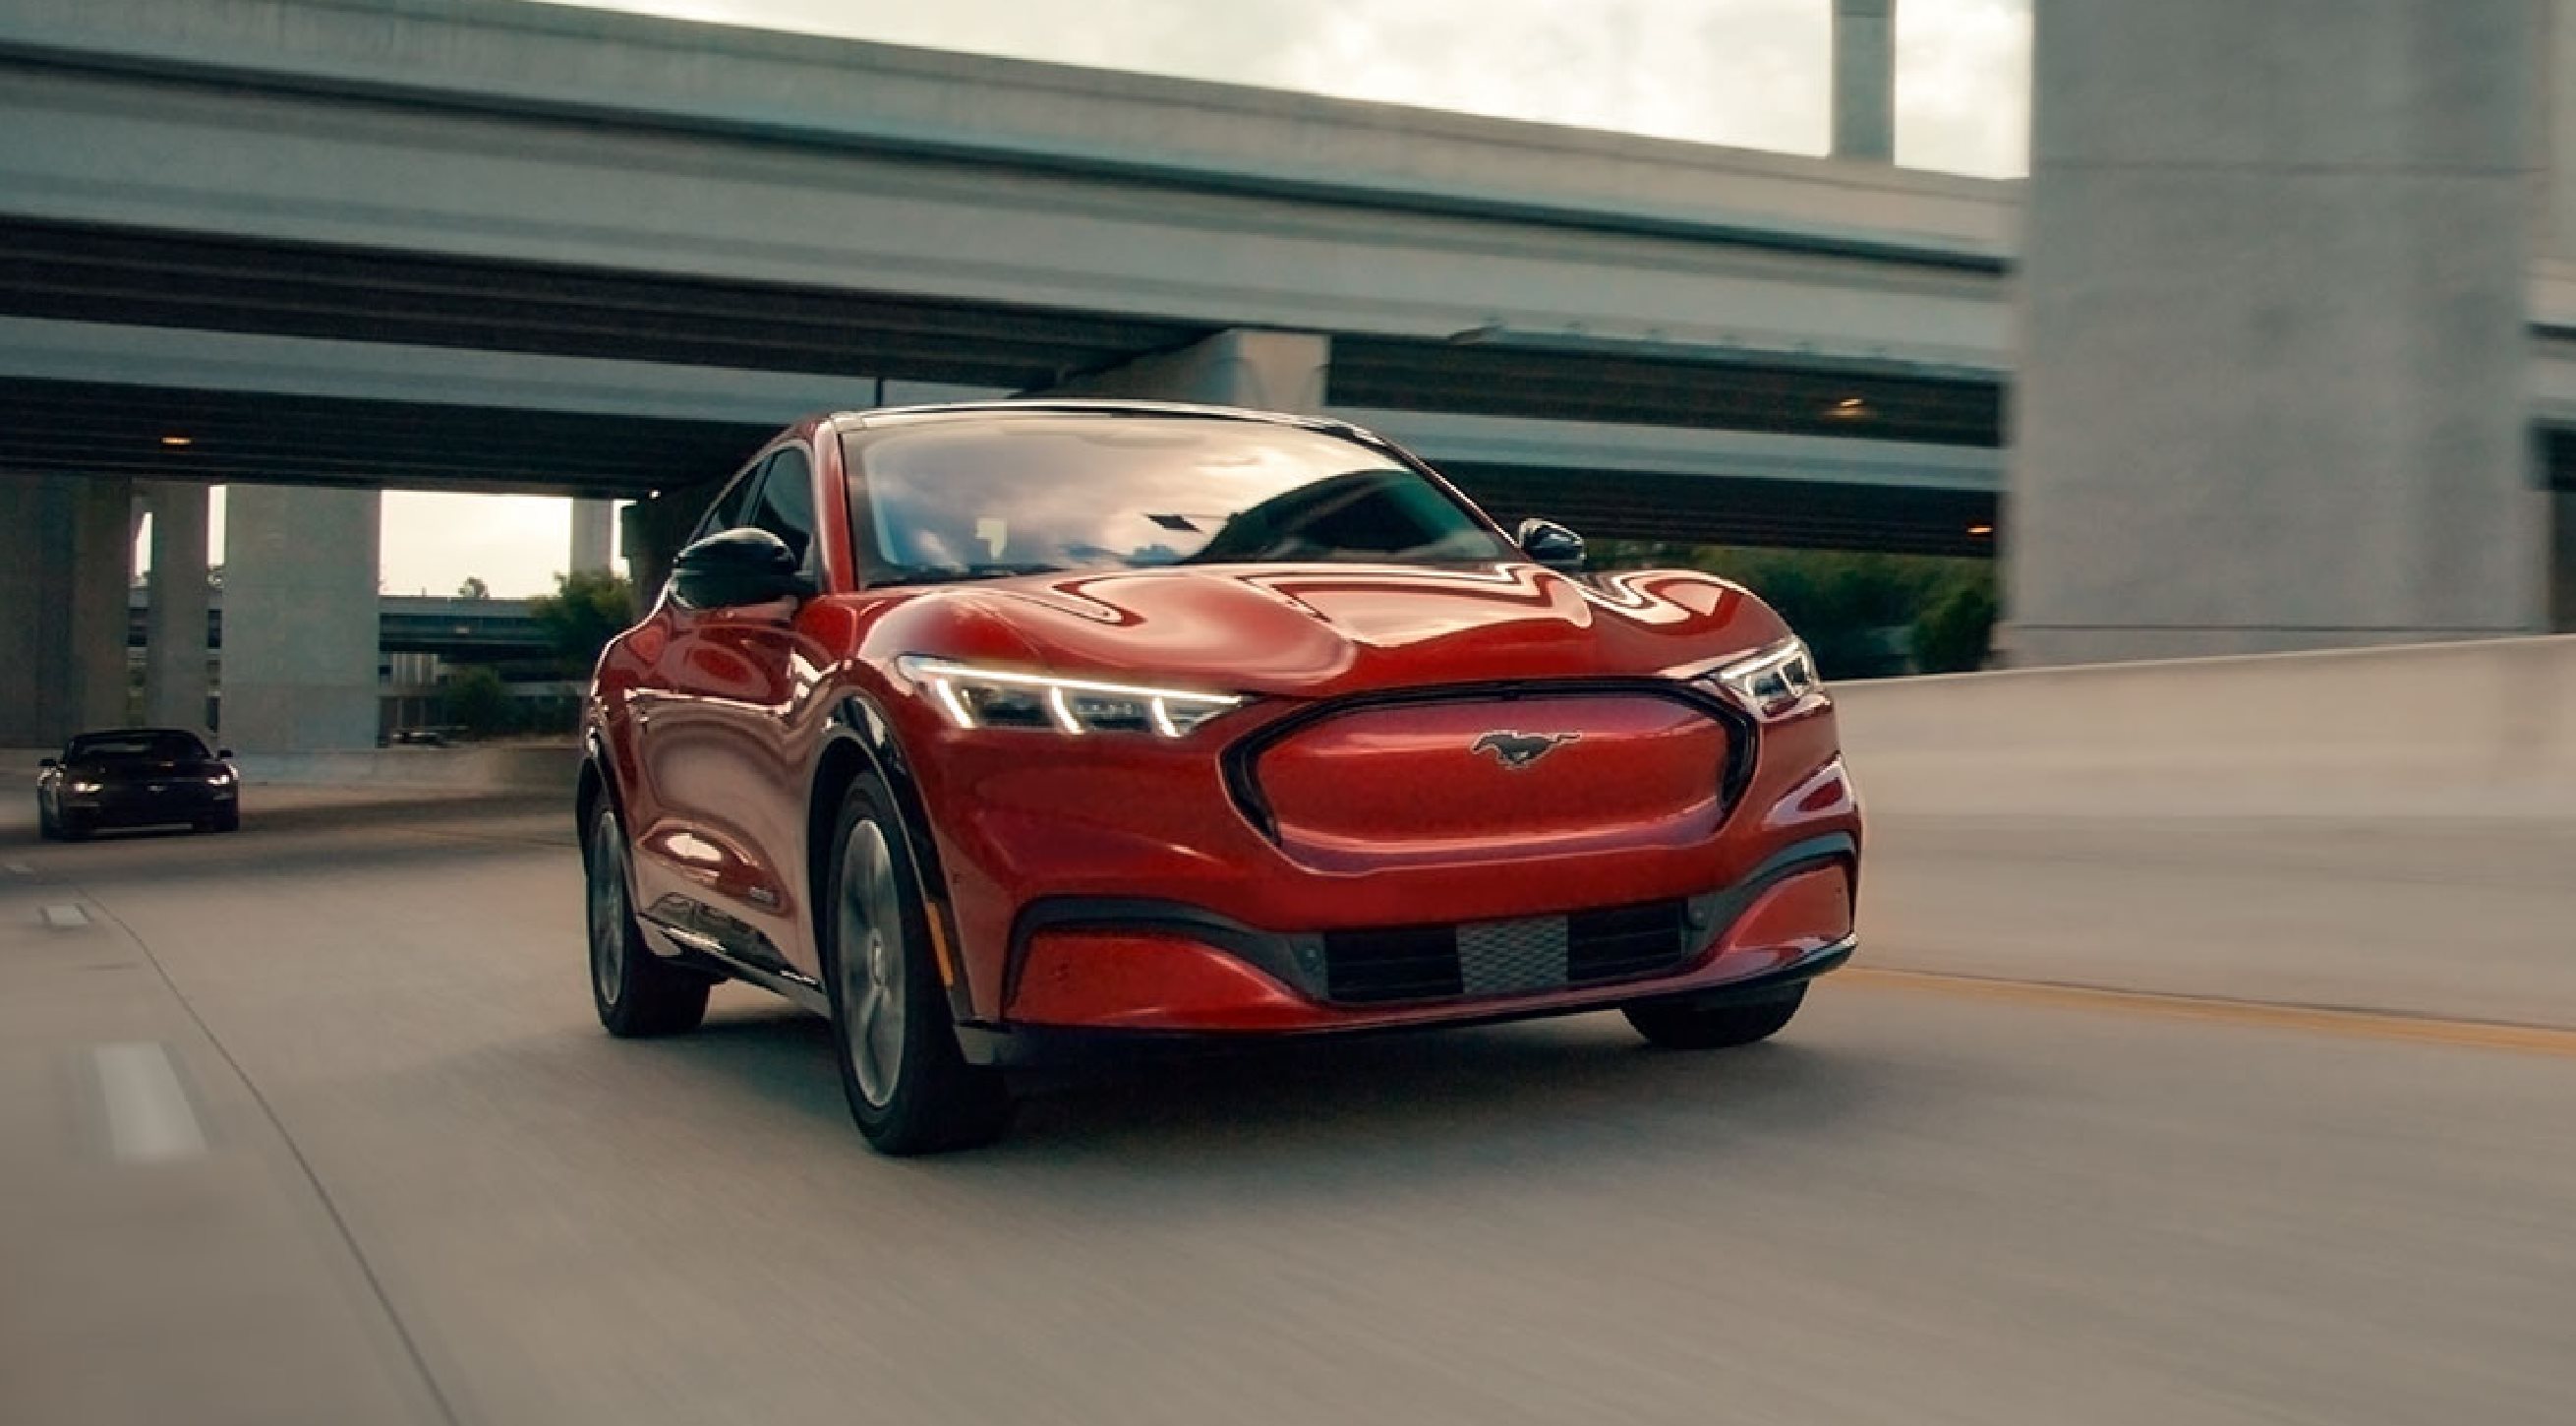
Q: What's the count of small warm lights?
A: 3